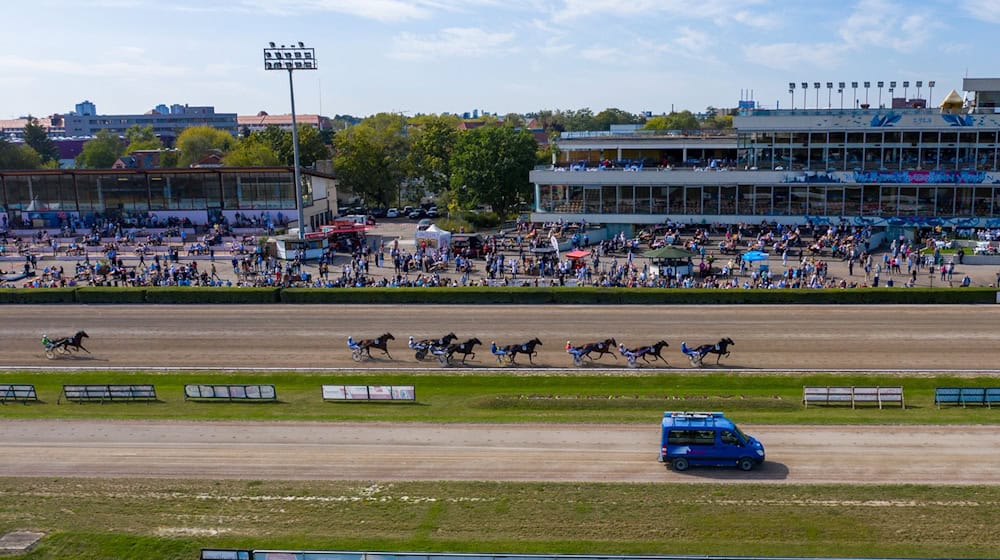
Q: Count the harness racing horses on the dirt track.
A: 8